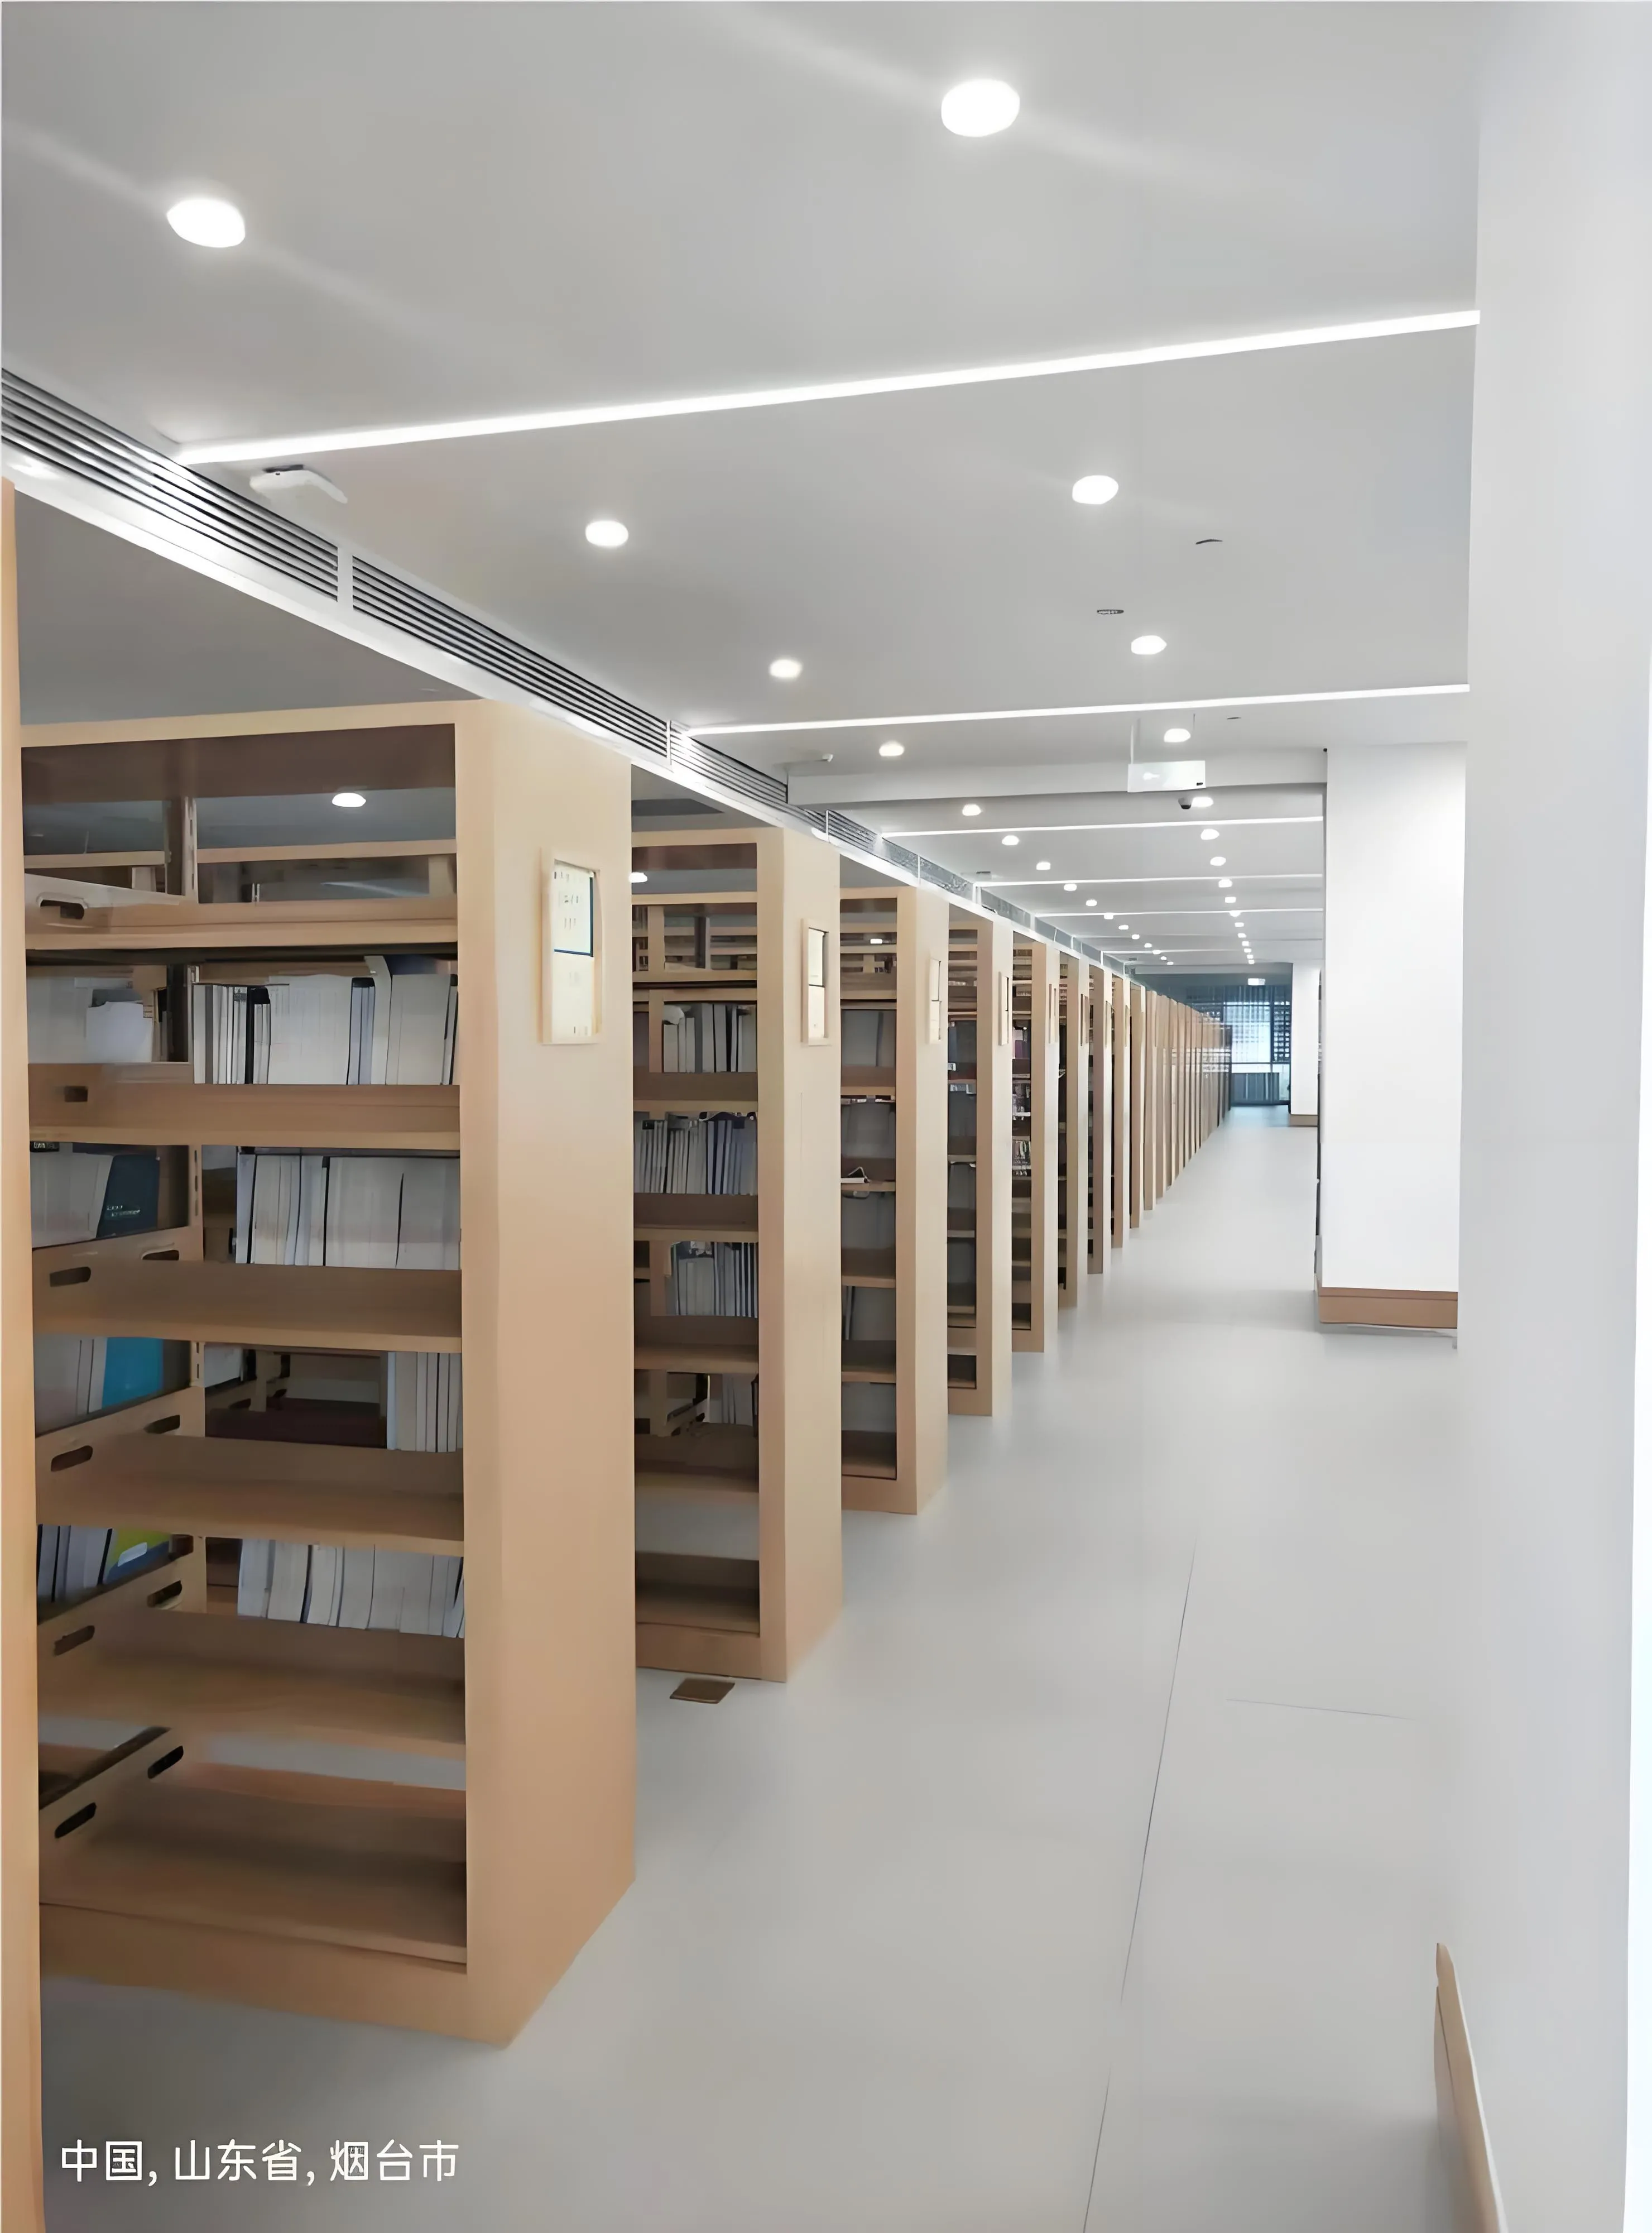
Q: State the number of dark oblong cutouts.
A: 10